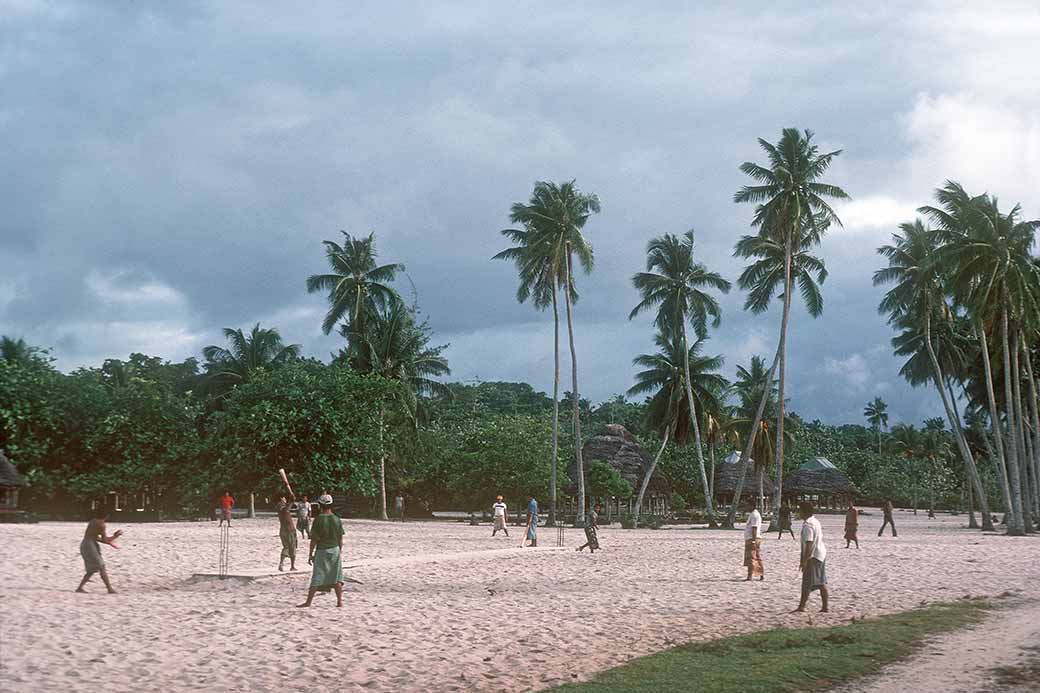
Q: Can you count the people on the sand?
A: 14